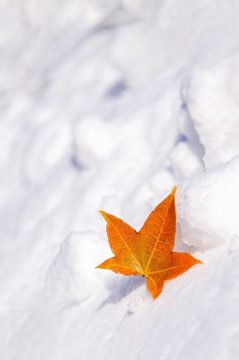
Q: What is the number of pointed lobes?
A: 5